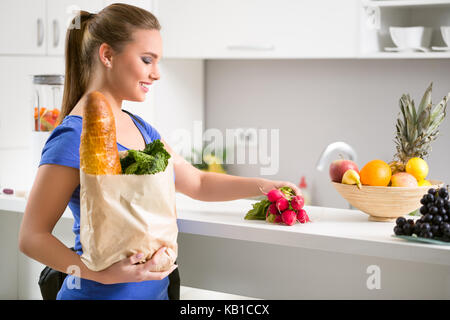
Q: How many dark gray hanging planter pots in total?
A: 0